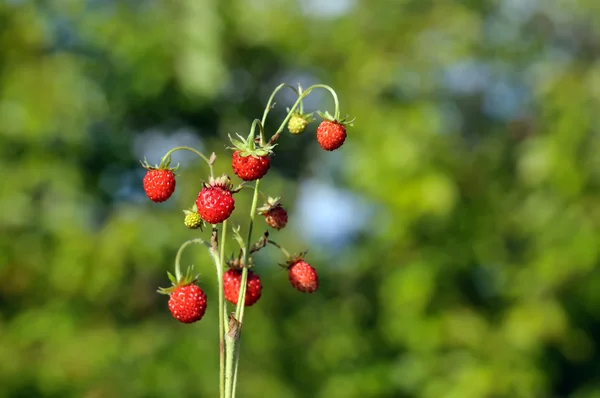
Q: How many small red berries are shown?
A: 8